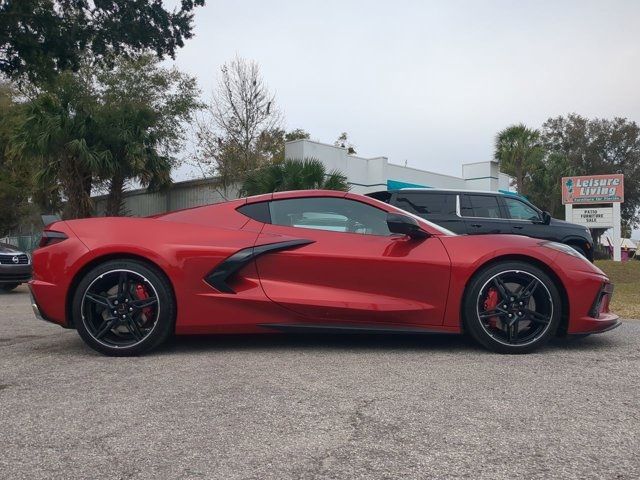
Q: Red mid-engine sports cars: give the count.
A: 1